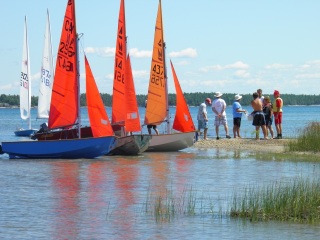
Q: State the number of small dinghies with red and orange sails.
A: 3